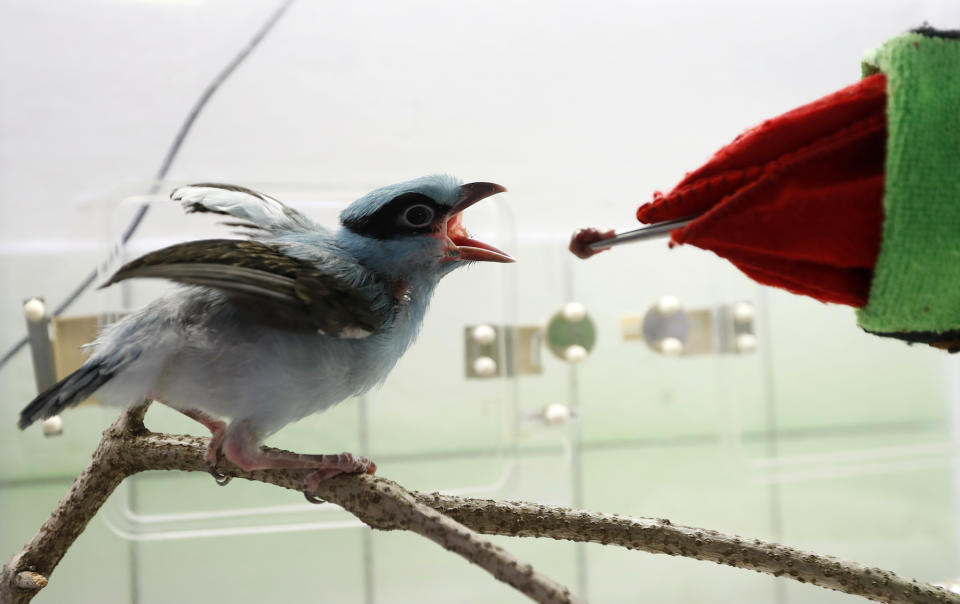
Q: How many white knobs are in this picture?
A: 11